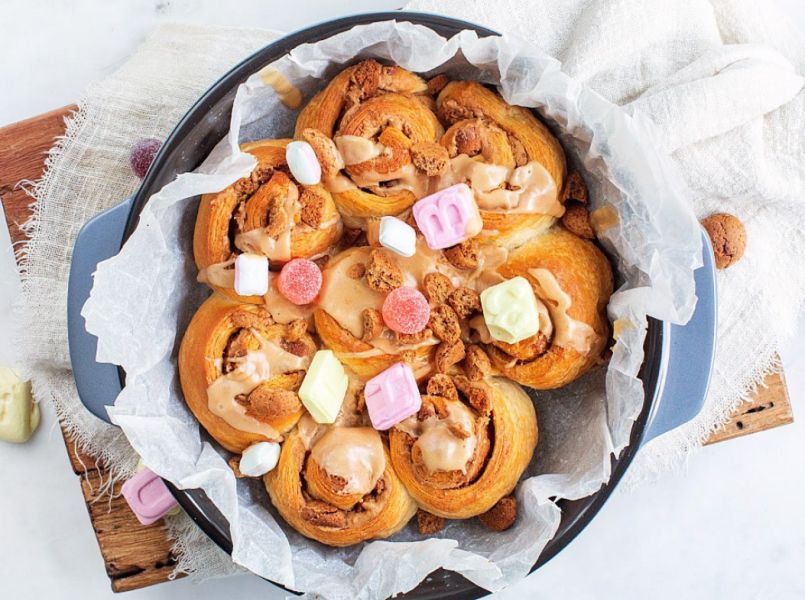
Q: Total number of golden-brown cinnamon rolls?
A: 8